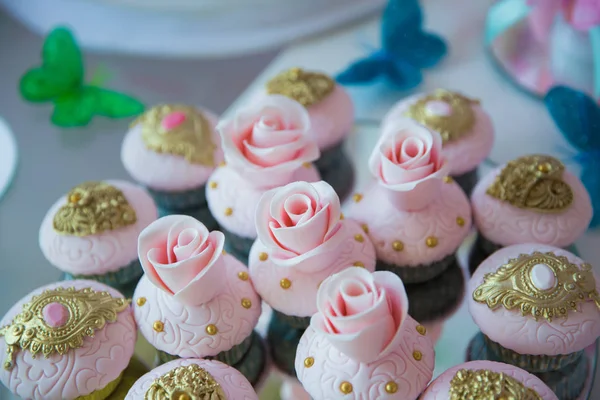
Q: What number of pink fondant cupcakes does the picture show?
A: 14